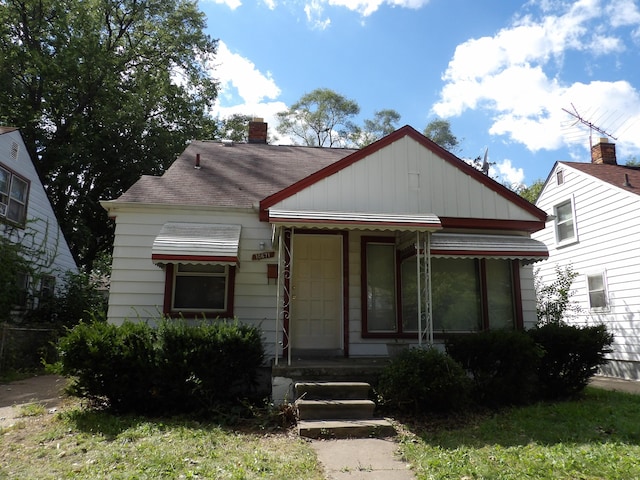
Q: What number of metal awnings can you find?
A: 3